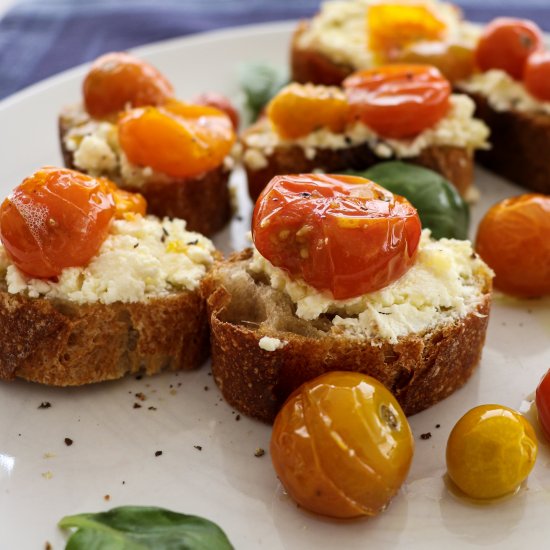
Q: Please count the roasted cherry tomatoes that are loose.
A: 4